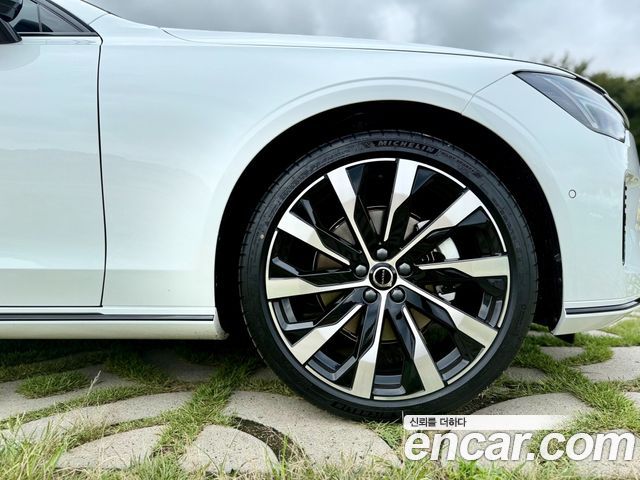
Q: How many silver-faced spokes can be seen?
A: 10